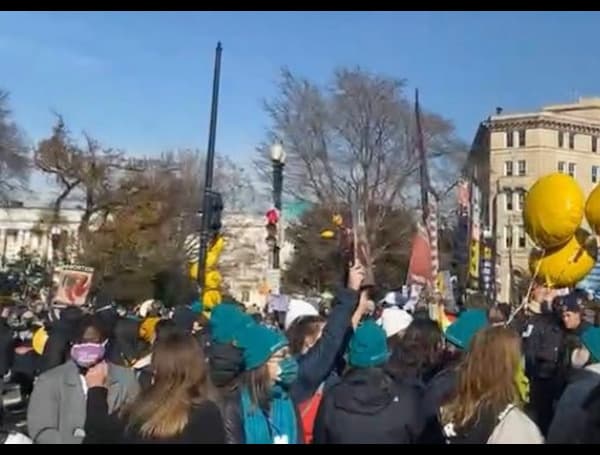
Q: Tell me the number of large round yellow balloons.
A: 3